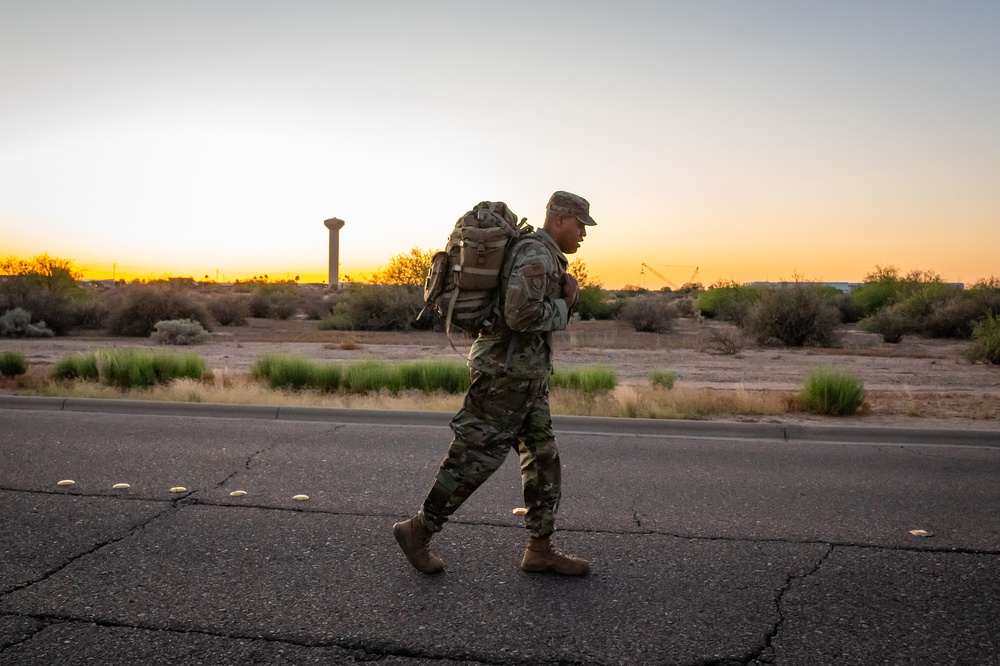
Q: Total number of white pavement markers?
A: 7